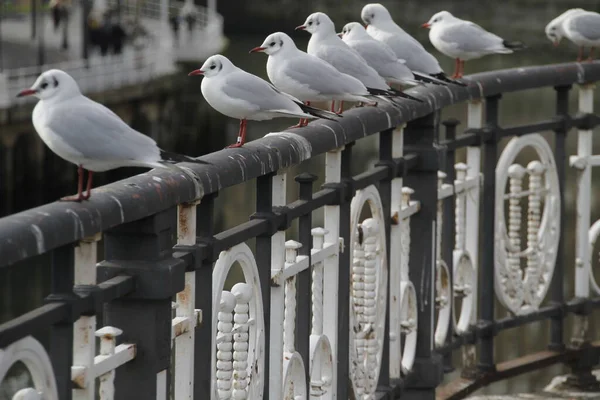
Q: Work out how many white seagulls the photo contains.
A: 8